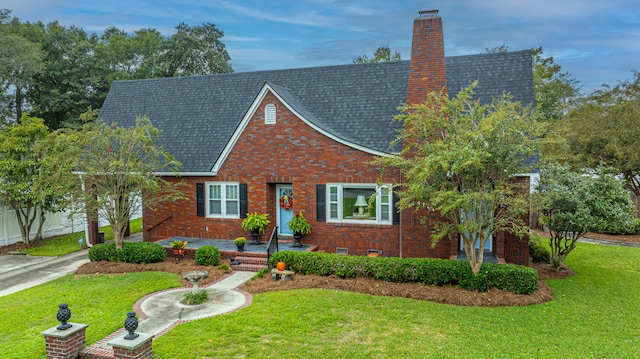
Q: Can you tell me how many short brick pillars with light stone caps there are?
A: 2